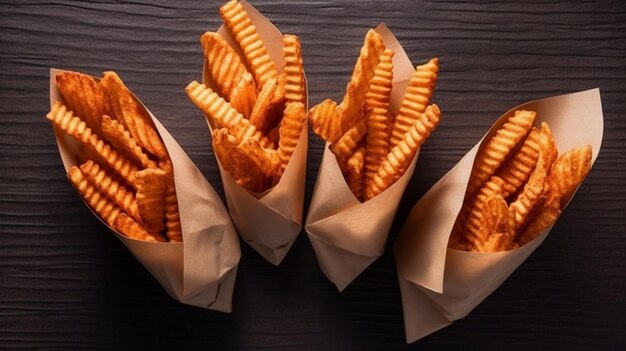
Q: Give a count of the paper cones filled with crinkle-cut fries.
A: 4